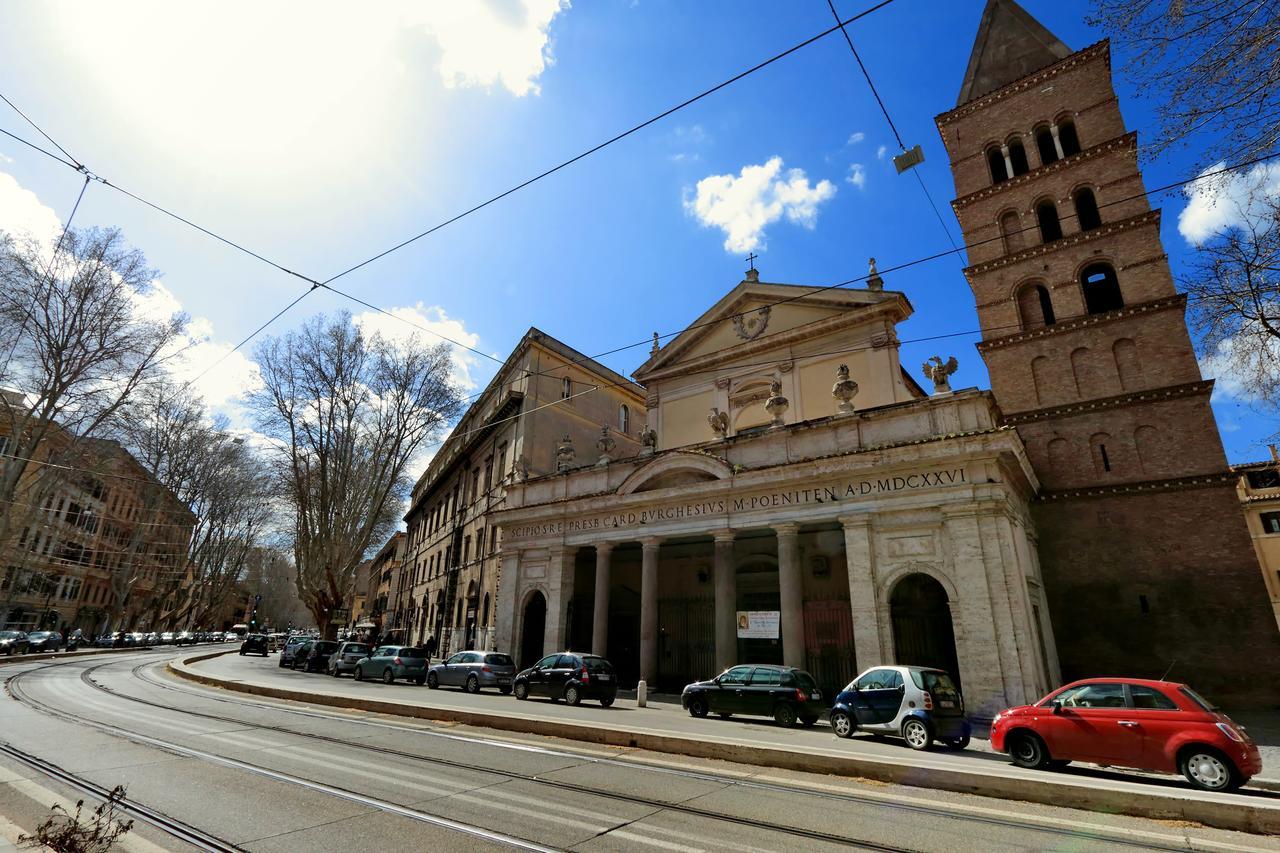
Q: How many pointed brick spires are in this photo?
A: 1